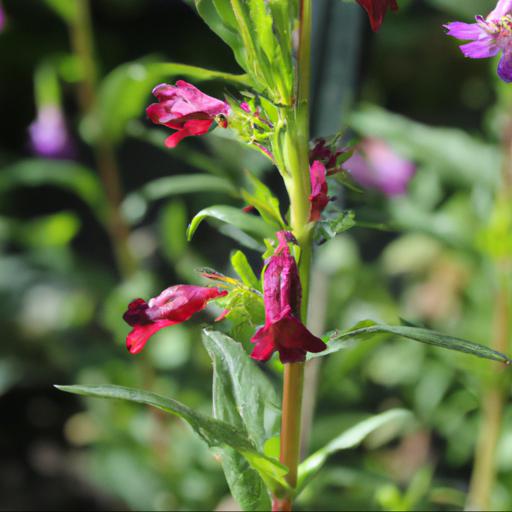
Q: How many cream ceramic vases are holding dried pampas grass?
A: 0